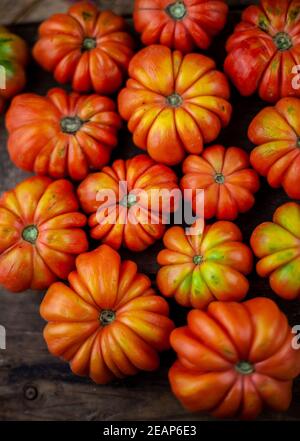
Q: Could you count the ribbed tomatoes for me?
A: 14